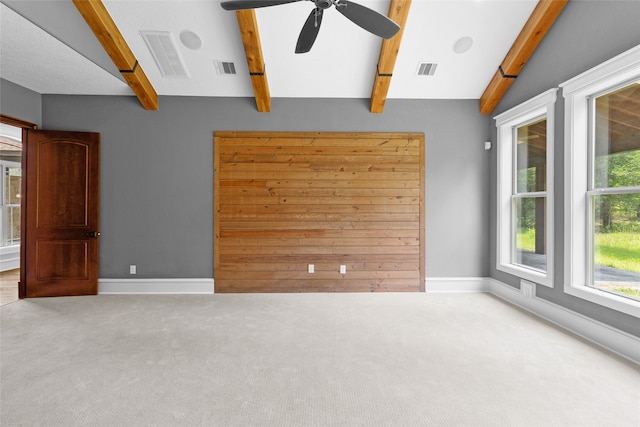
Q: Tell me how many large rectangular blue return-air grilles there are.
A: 0